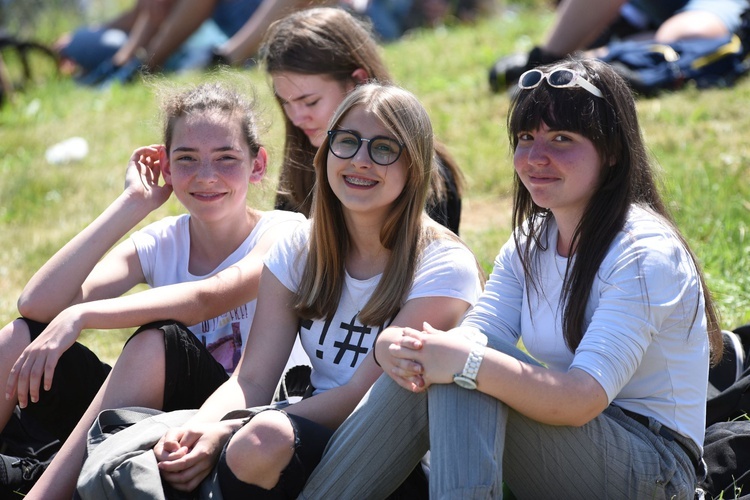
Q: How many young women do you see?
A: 4